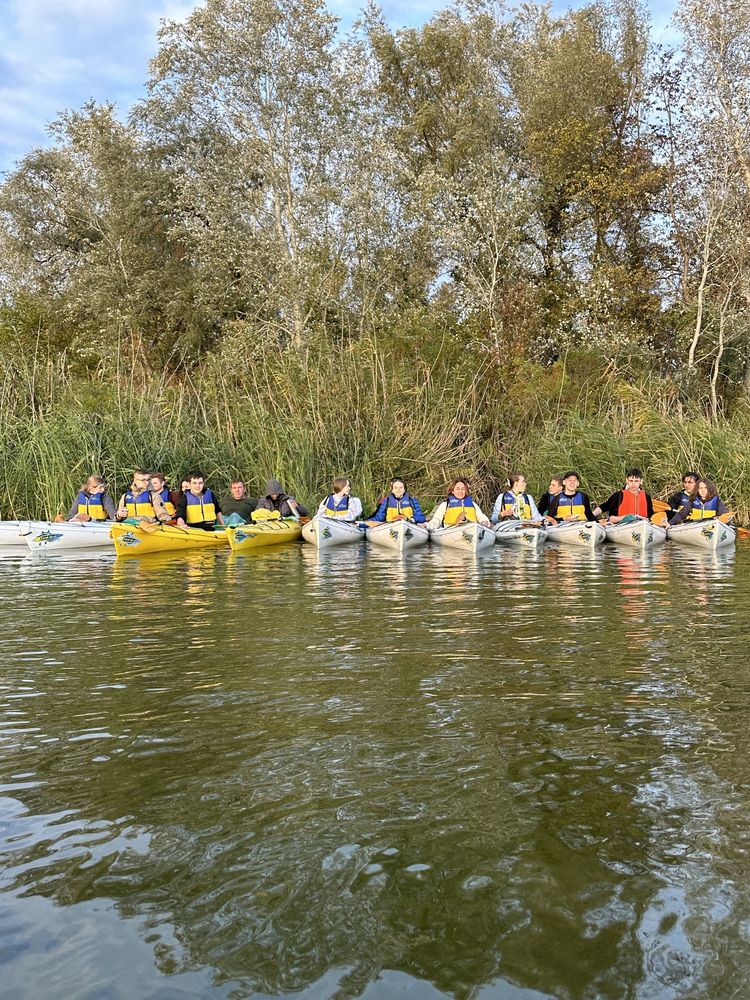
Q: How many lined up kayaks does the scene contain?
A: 11